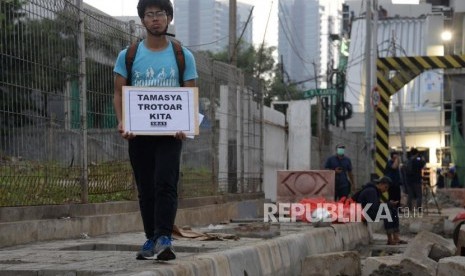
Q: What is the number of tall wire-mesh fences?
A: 1